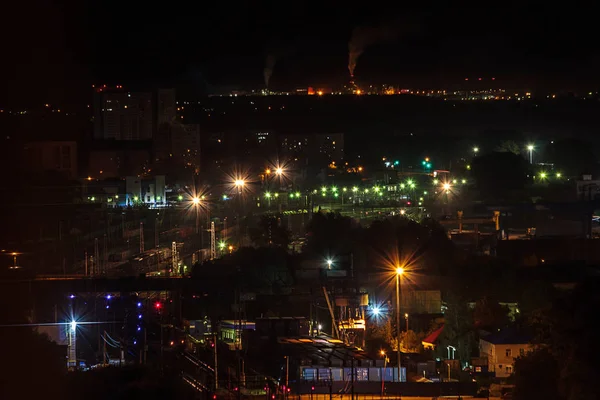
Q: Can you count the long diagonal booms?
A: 1